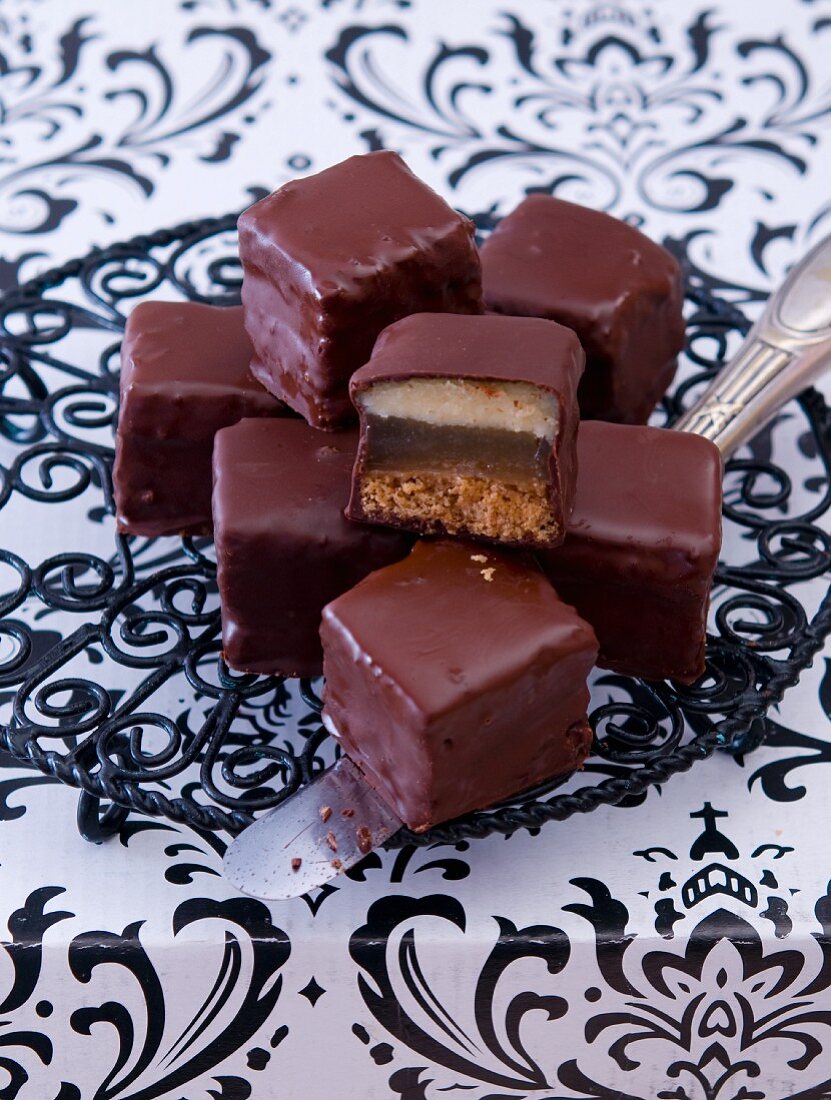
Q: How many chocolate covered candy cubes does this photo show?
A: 7